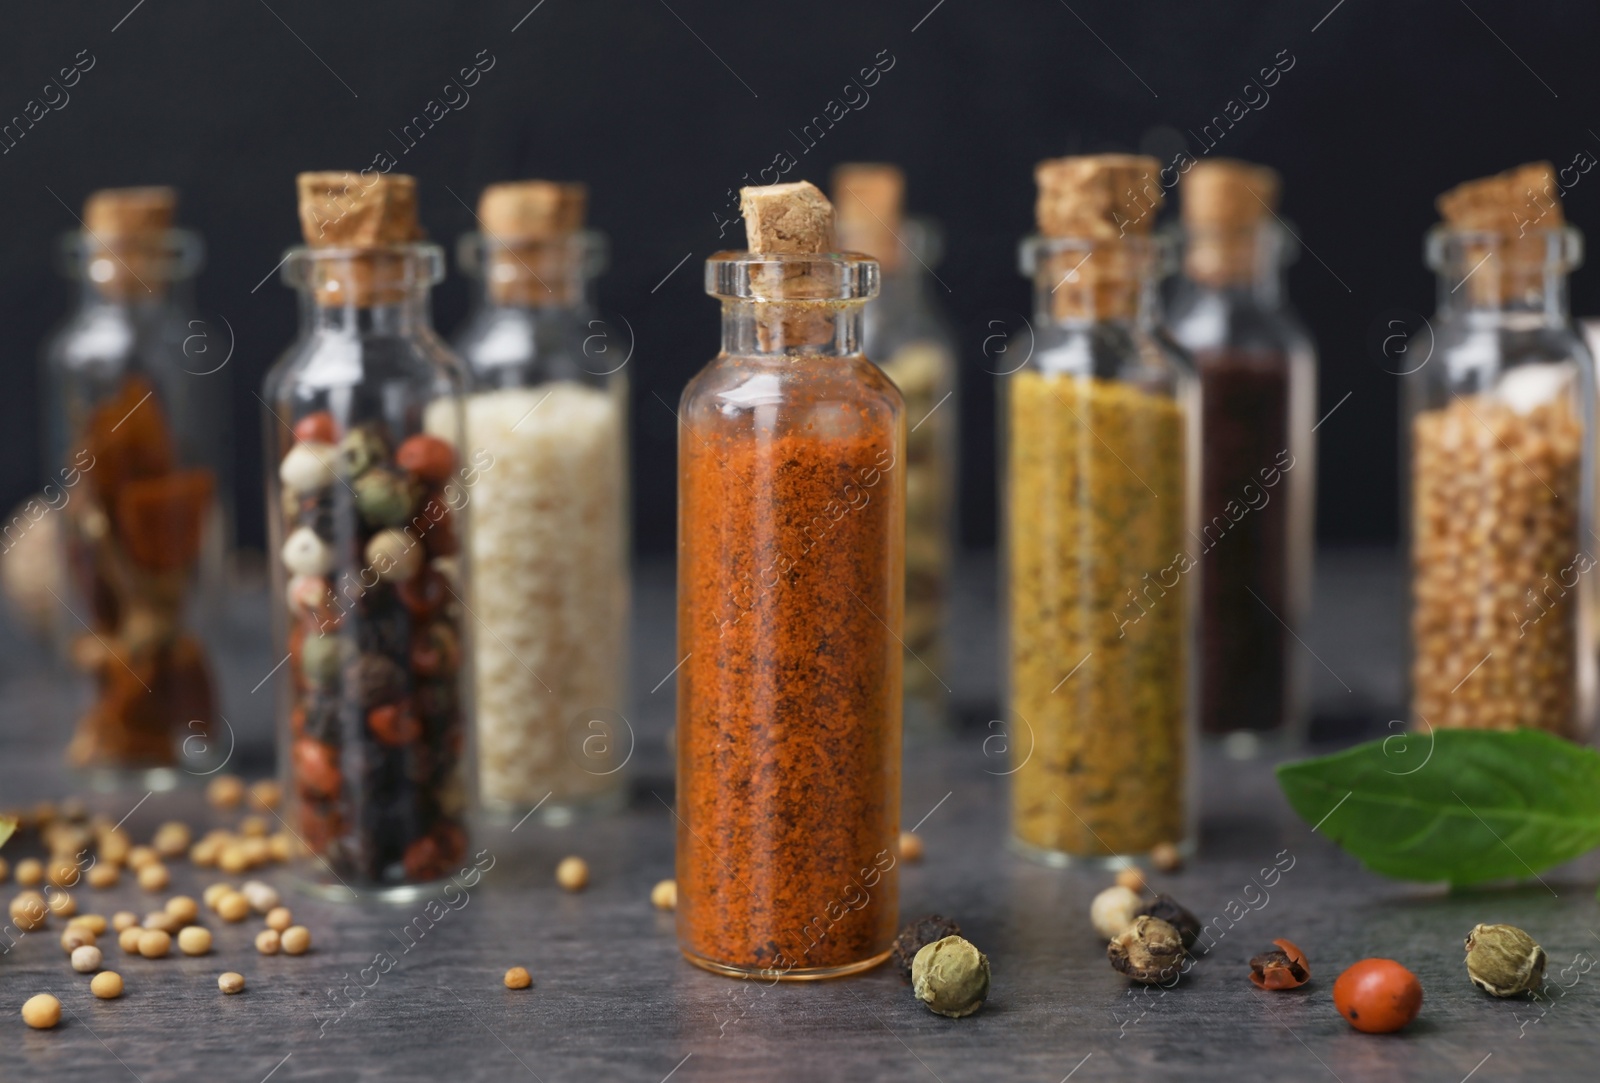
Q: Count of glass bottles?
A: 8